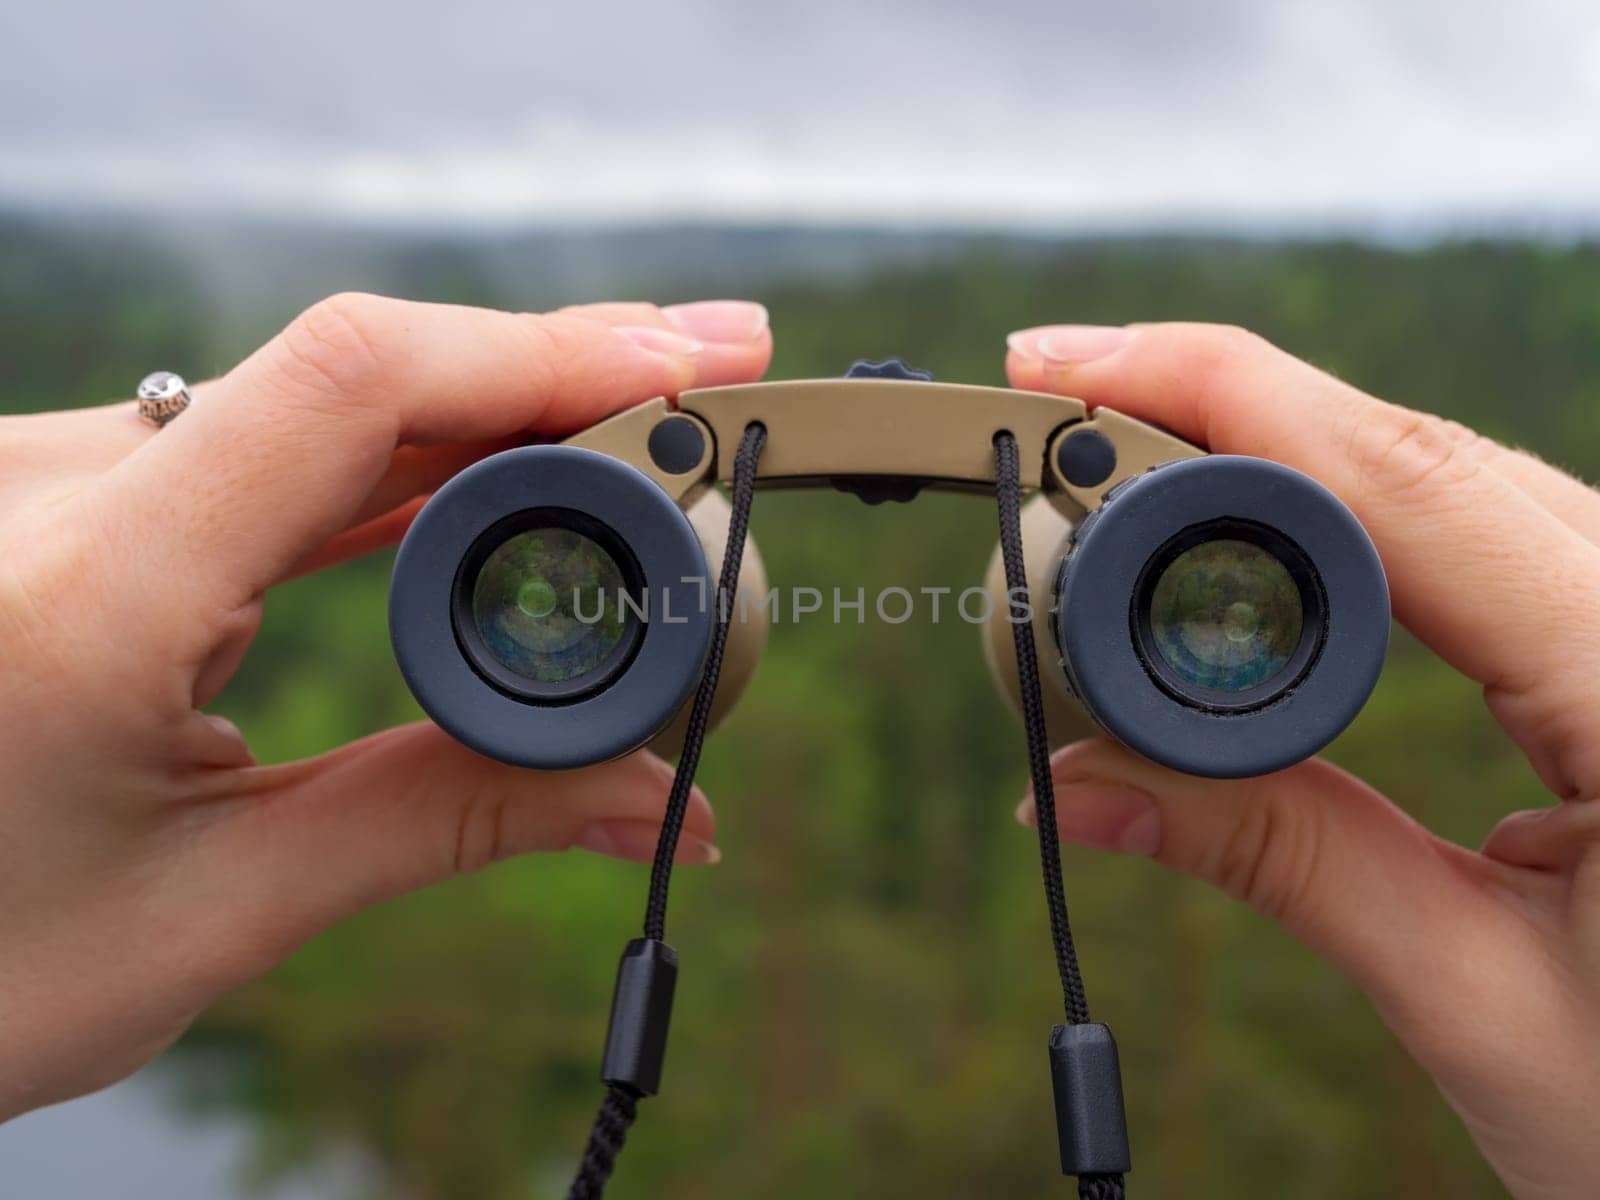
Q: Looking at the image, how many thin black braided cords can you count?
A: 2